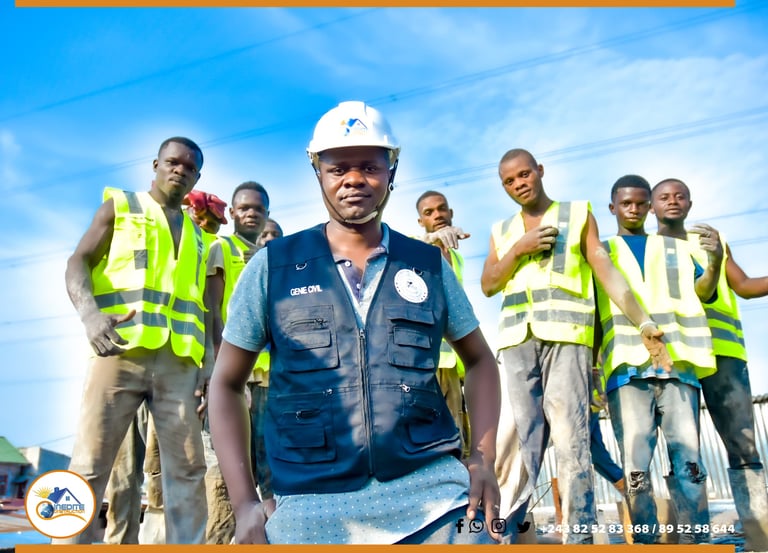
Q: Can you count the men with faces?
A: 9